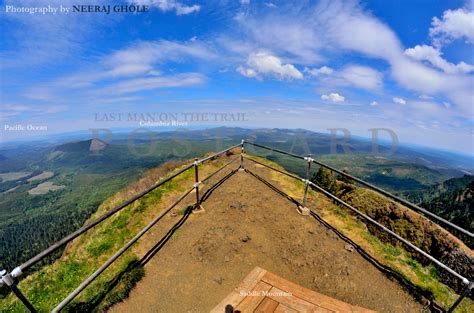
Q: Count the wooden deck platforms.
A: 1